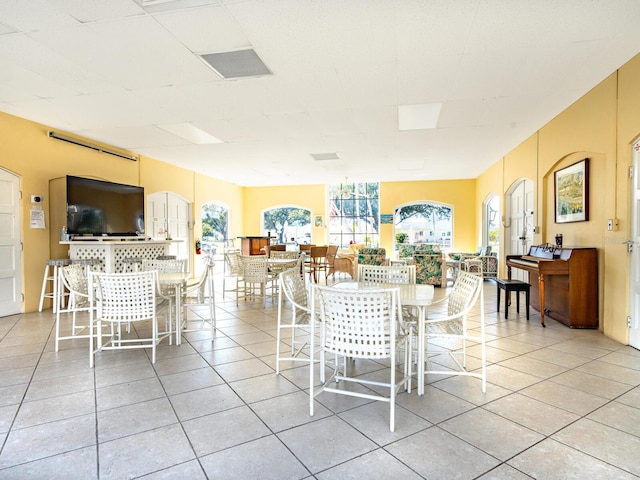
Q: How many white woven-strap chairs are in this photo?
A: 12